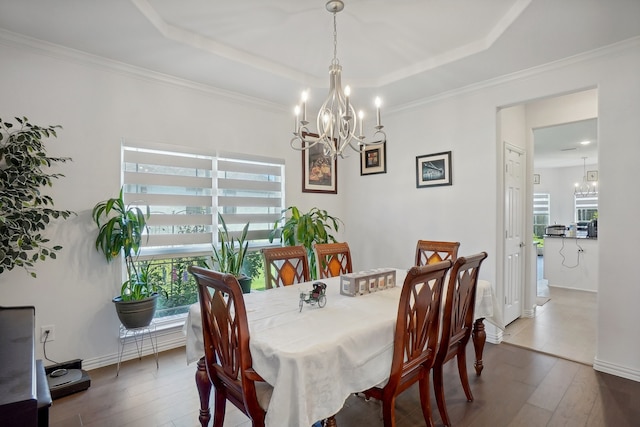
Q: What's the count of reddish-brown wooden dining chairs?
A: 6